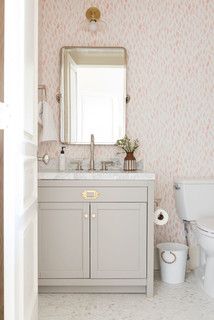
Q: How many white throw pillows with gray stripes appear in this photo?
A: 0